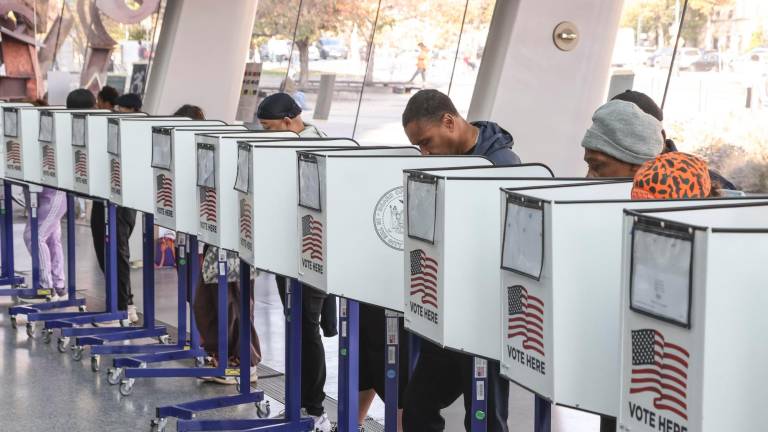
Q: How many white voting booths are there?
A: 11